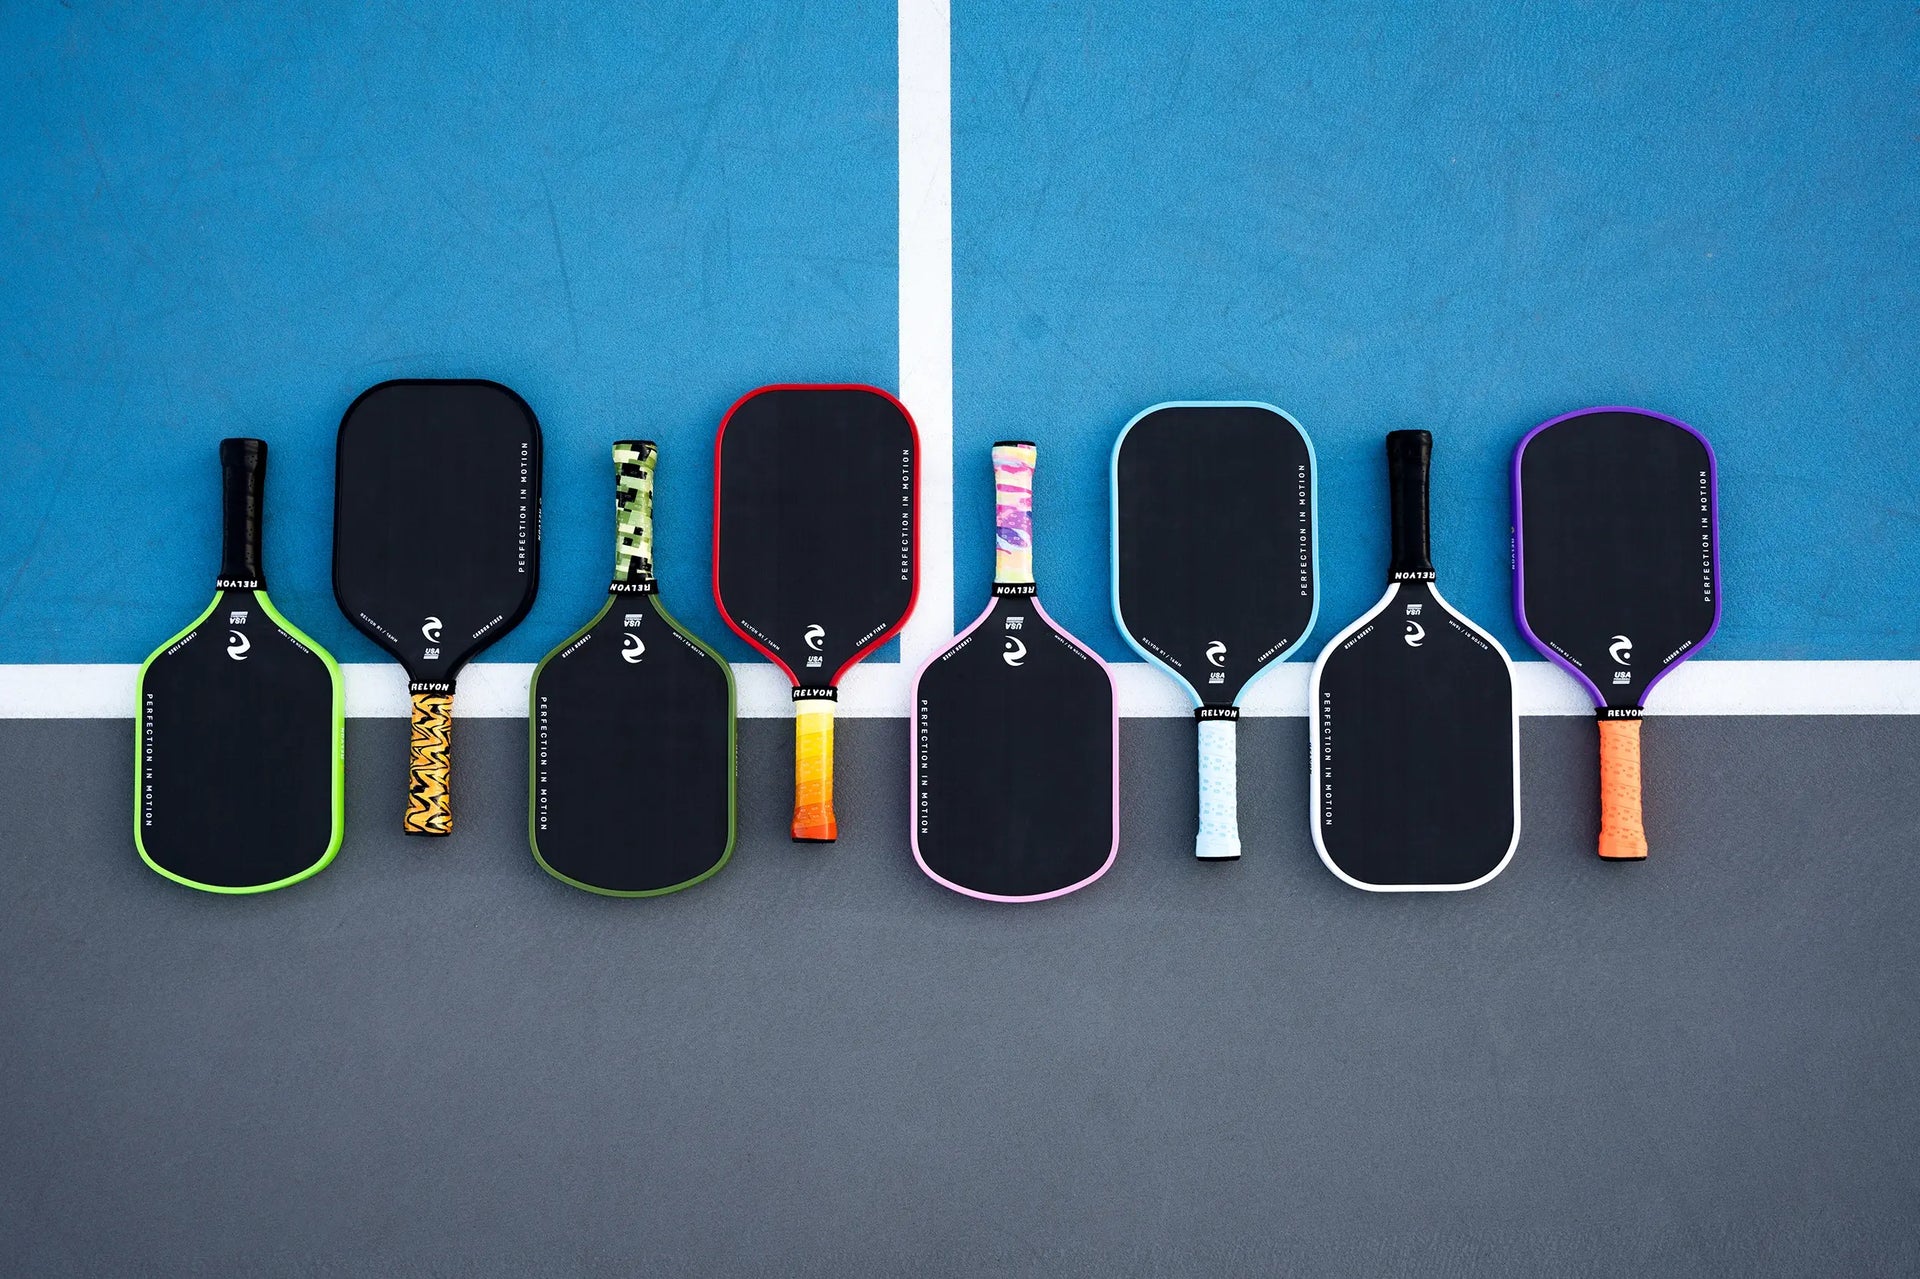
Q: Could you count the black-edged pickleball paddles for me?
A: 1